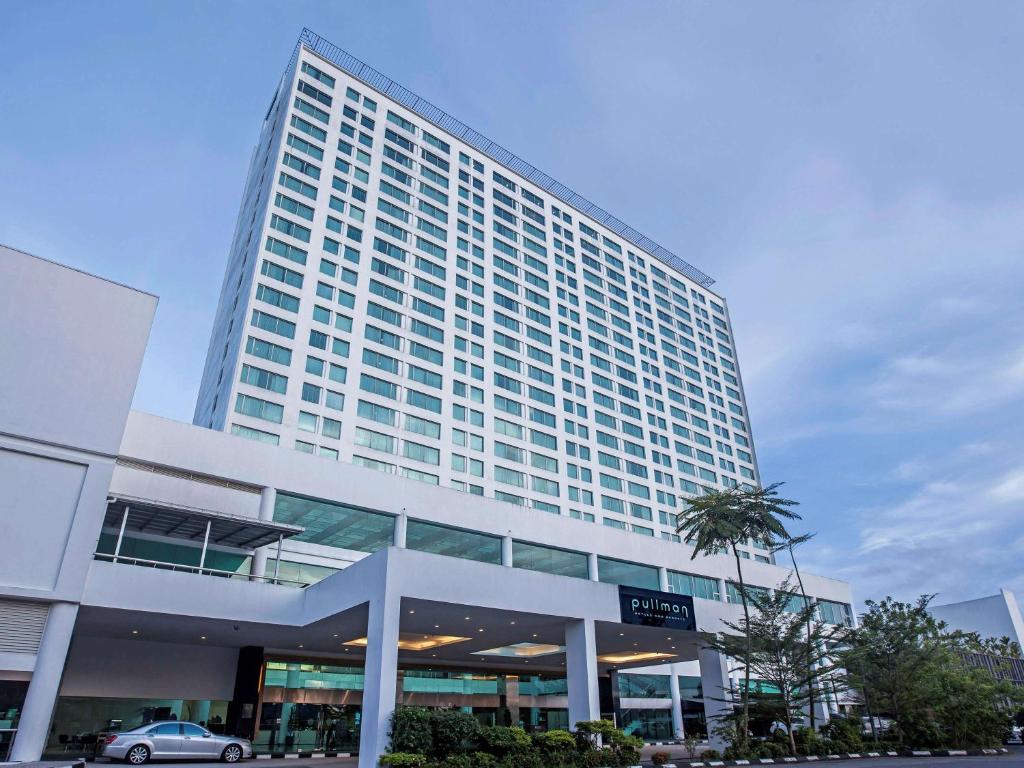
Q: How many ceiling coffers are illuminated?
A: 3